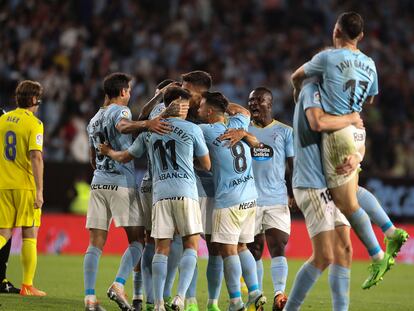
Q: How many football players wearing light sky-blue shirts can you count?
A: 8